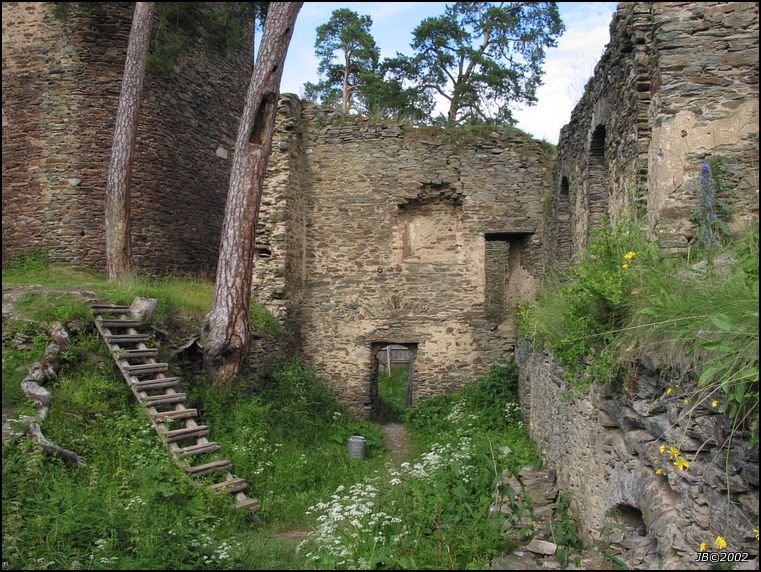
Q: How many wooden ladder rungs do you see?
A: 13